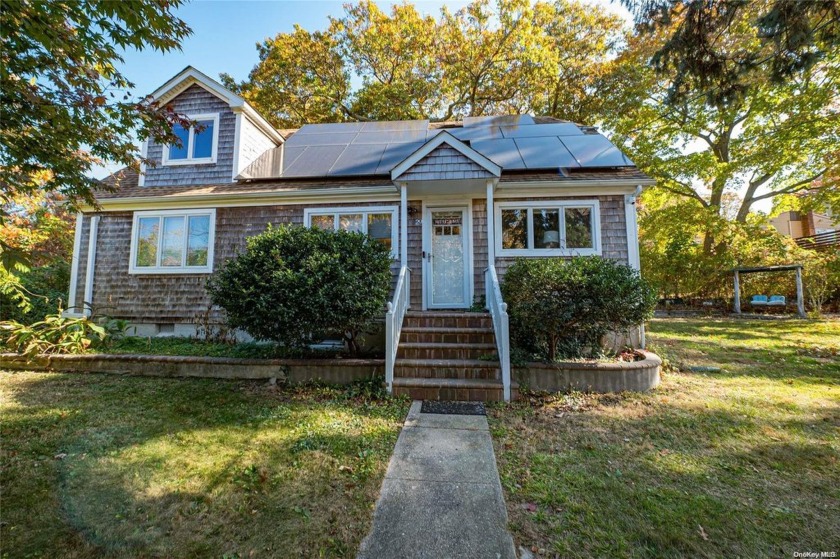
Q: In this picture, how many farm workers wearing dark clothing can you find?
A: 0